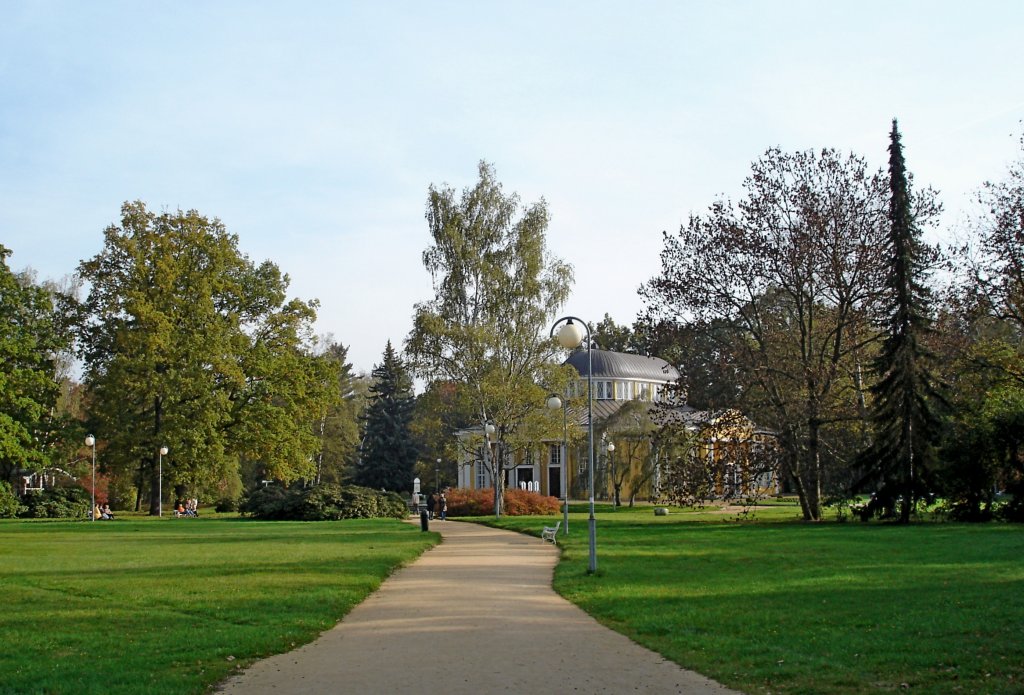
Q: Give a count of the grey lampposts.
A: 7